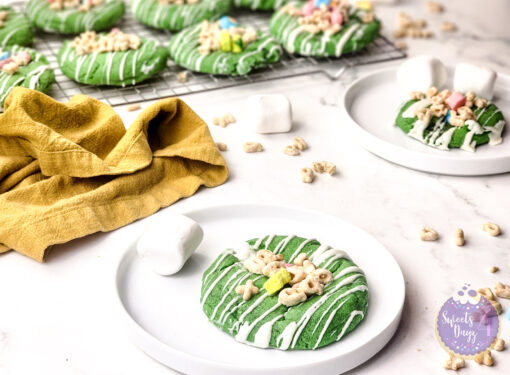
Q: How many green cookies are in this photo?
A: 10